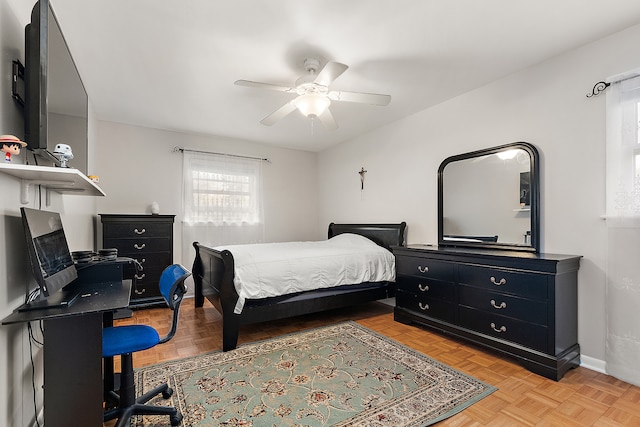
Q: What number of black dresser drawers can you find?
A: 11